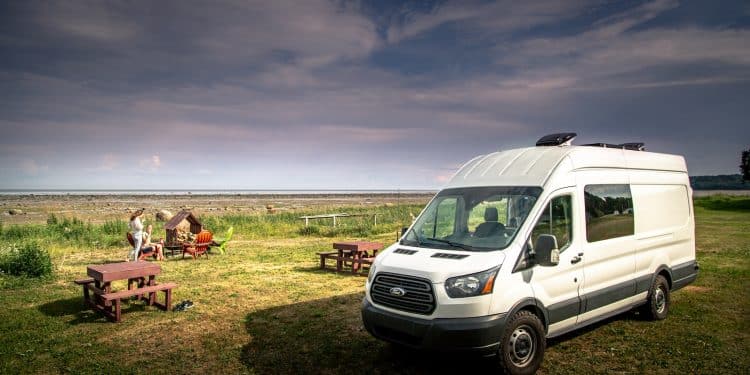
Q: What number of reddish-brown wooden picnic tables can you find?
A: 2